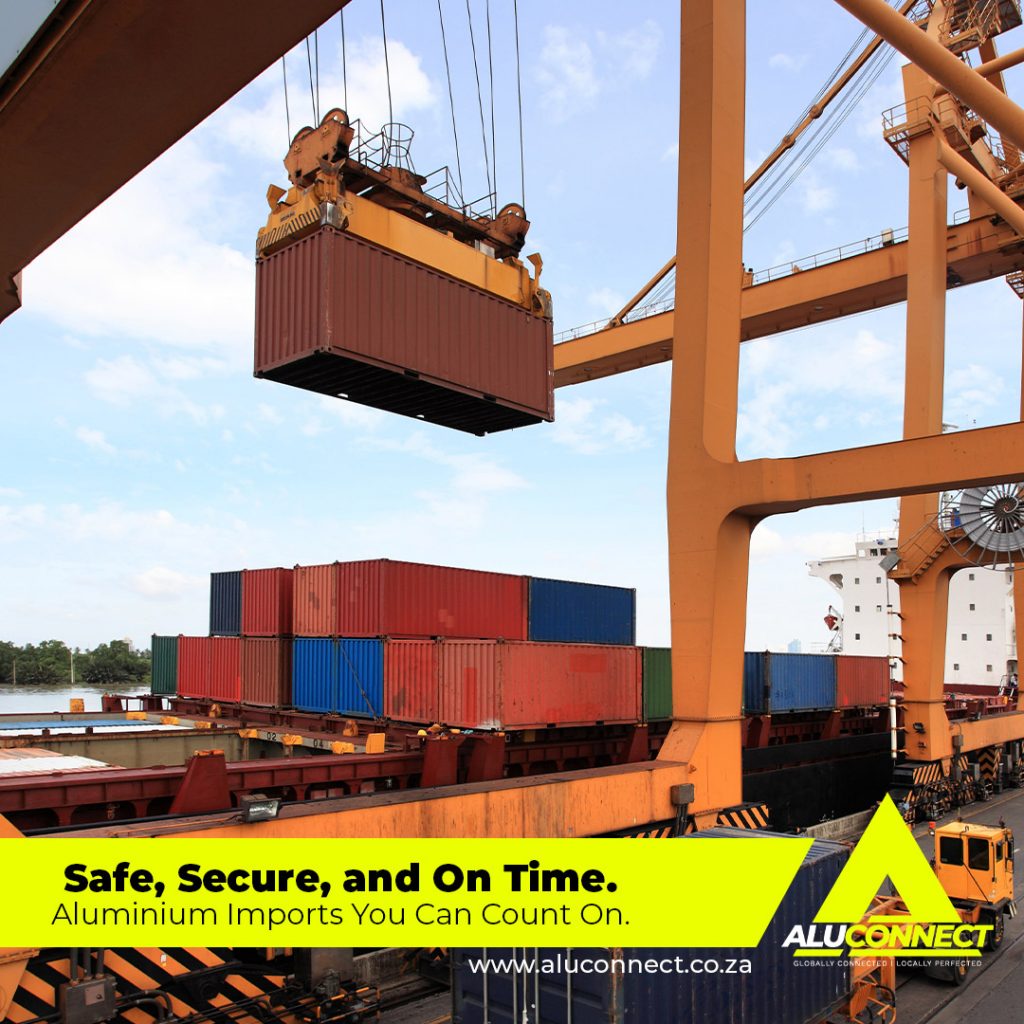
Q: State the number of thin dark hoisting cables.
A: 9